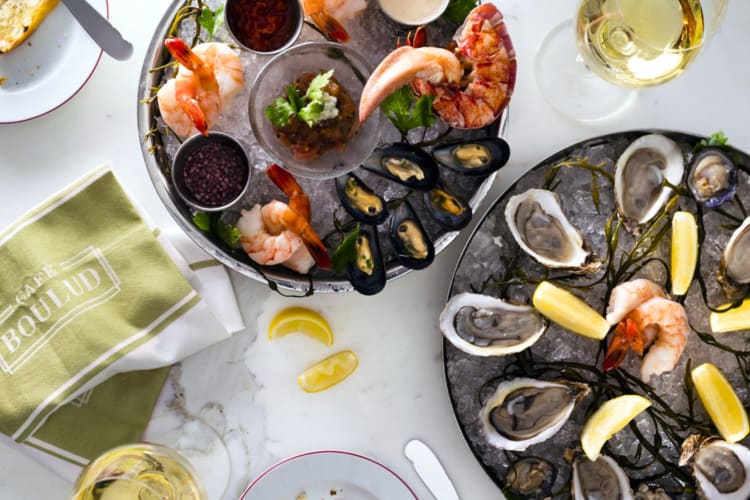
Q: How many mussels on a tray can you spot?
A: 6